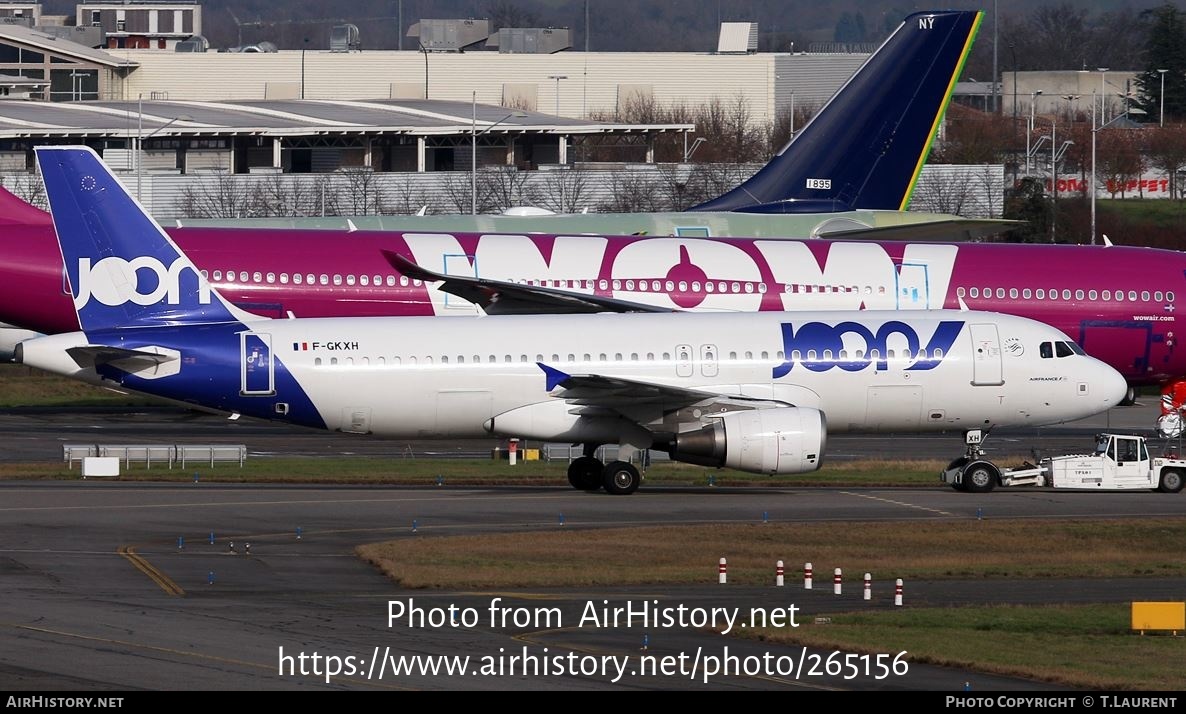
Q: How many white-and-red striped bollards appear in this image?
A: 6